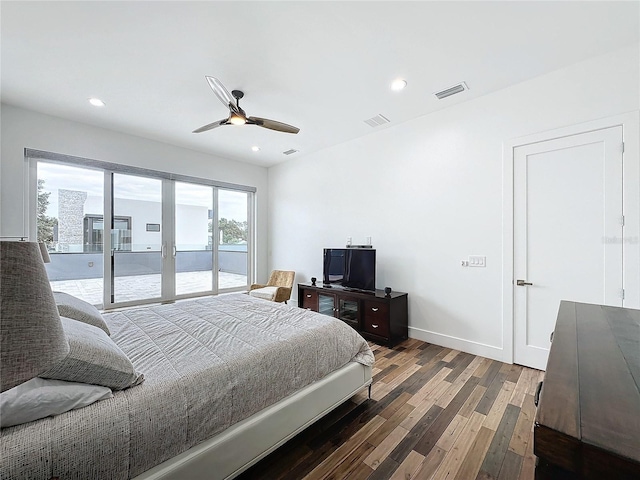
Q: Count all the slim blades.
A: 3